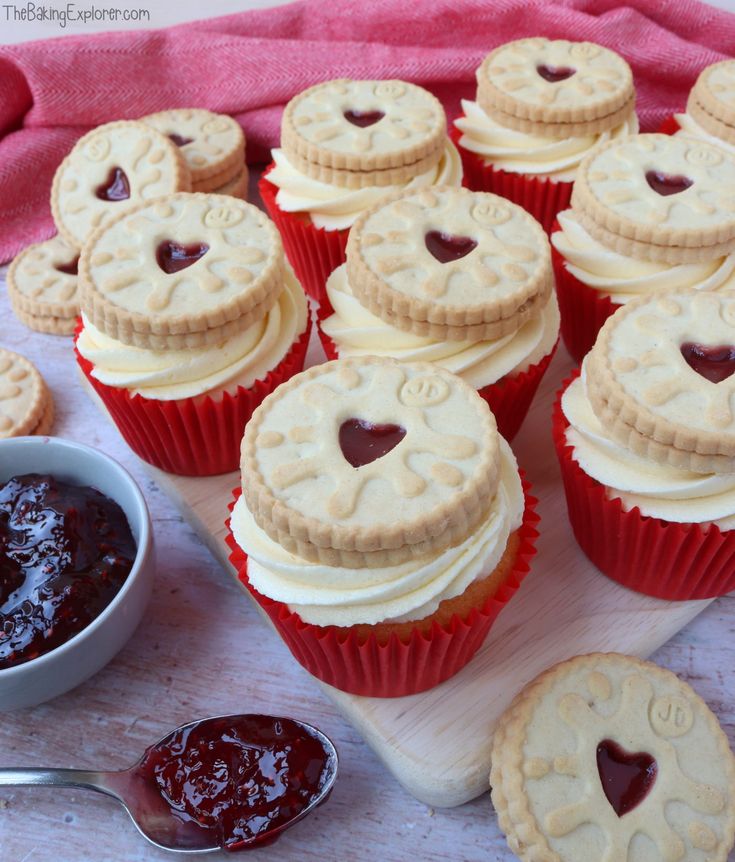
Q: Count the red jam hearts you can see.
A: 11